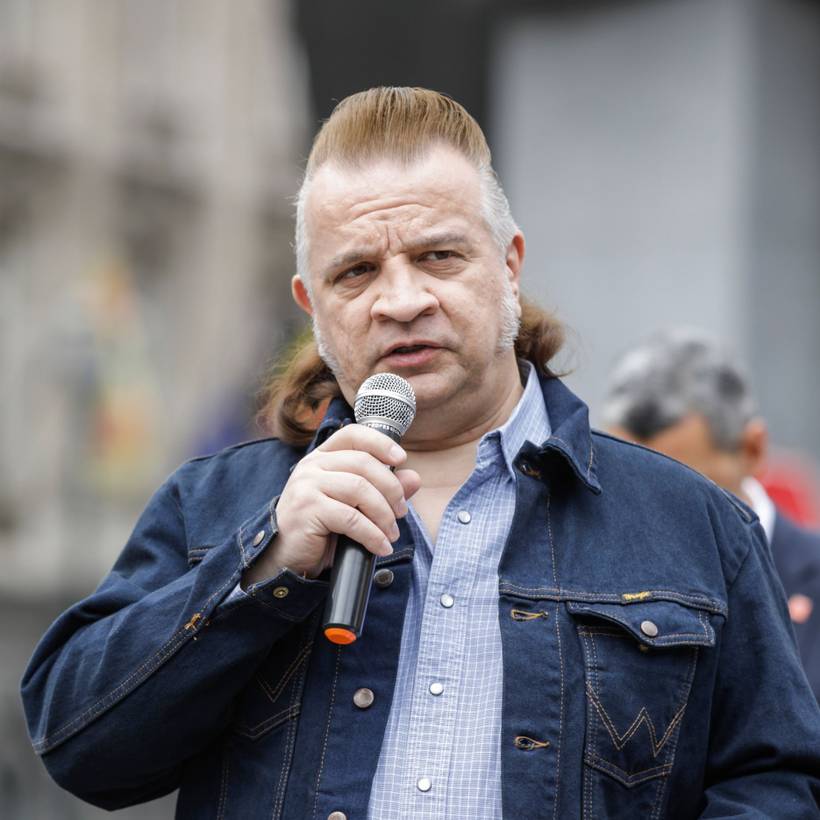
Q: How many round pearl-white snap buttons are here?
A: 4